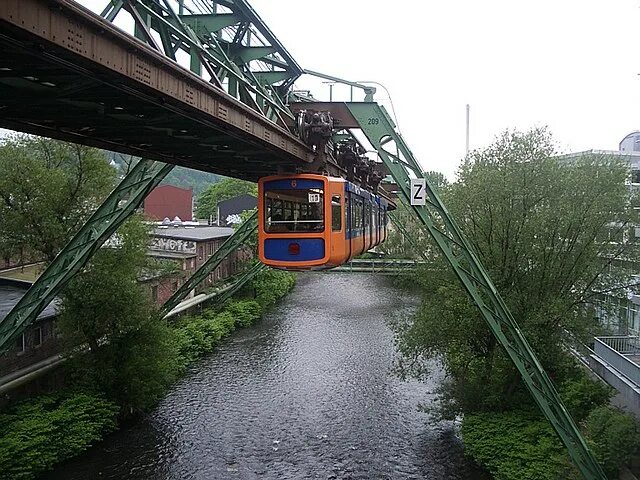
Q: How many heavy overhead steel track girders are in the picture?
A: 1